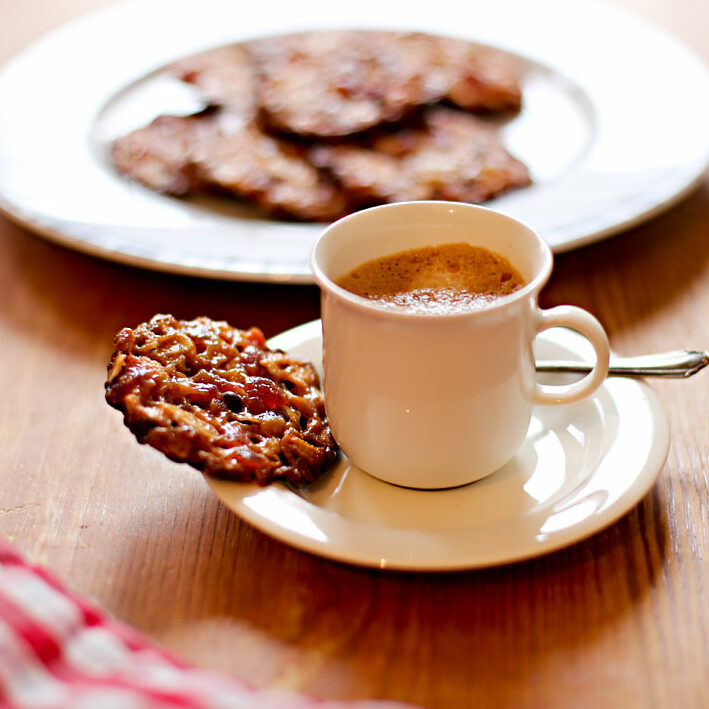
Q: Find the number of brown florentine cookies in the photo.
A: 6